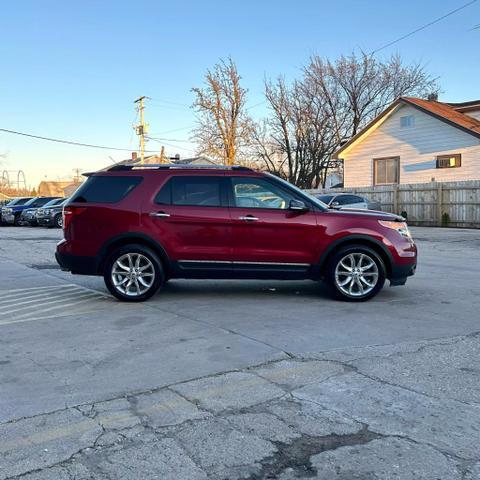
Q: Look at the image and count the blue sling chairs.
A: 0